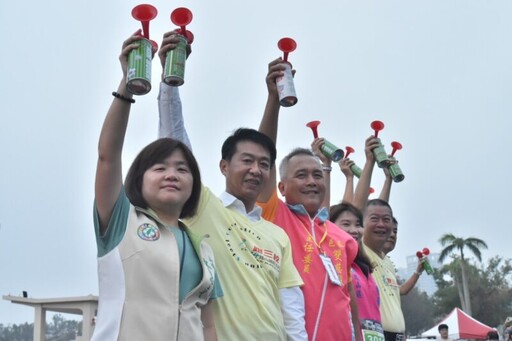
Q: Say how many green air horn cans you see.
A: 7